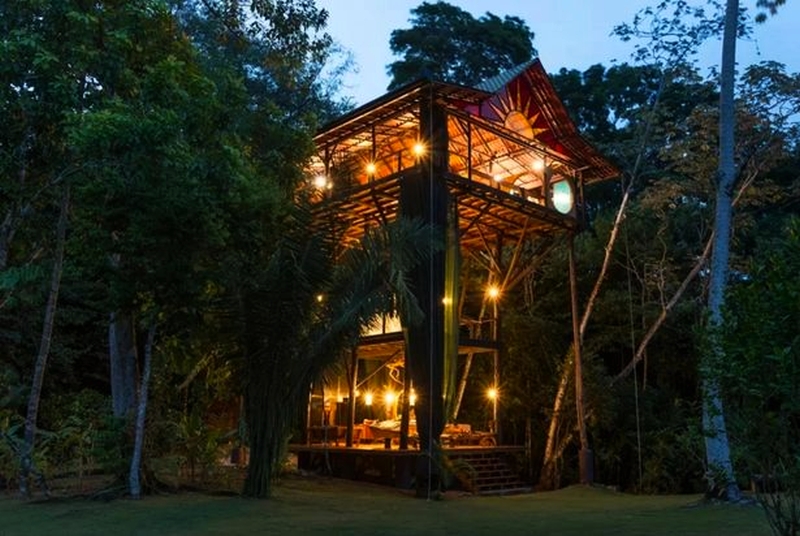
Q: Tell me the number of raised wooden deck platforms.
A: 3